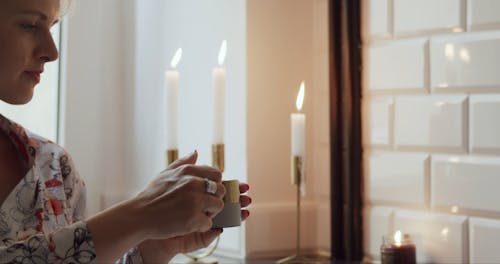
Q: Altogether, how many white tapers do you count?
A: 3